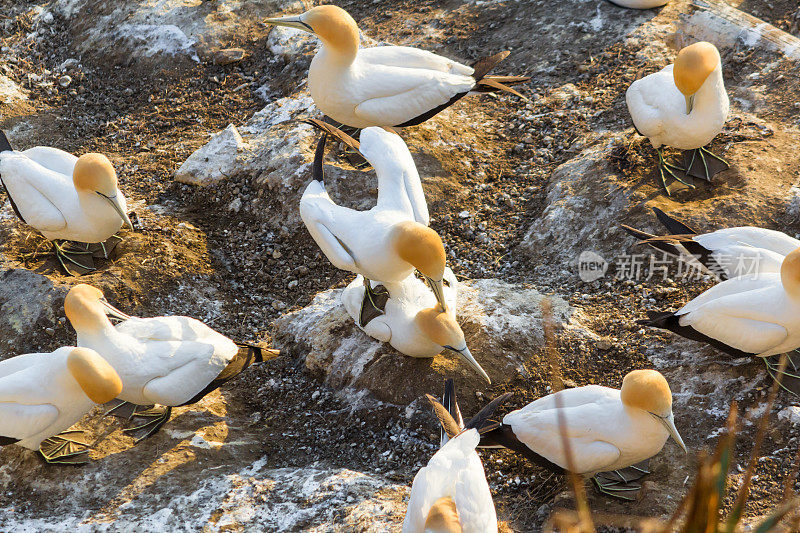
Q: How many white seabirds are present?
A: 12